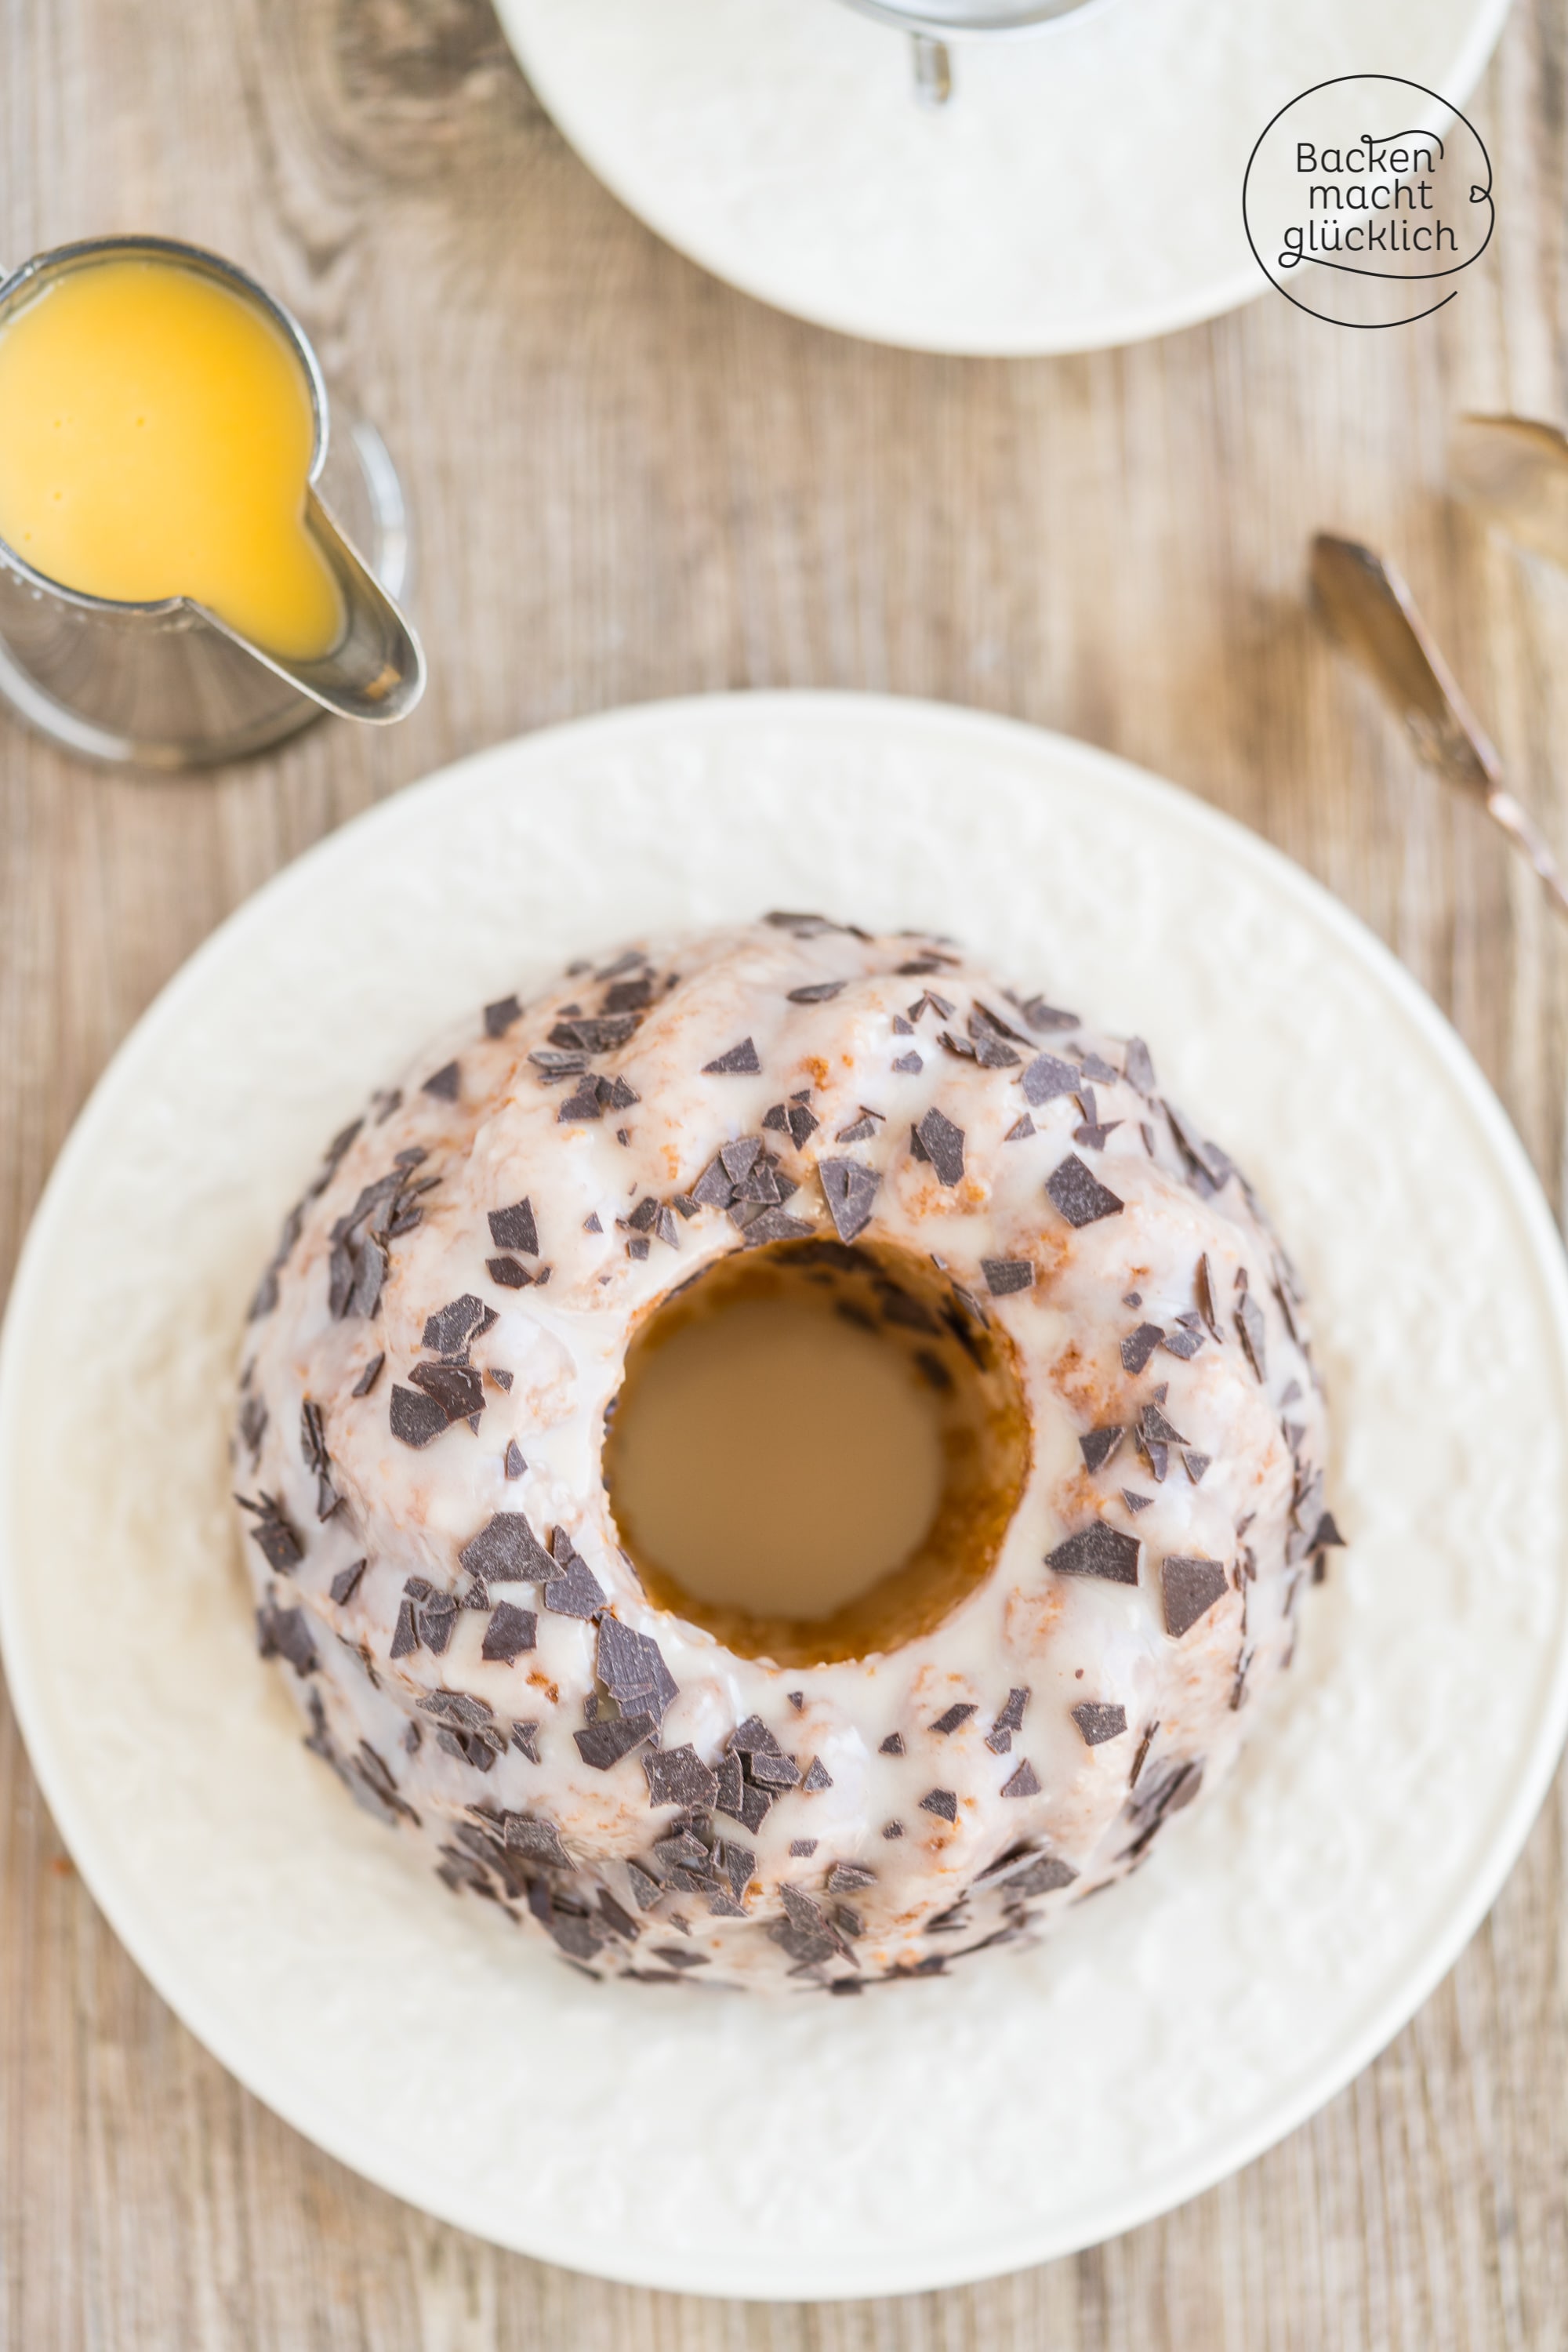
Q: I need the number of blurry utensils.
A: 2